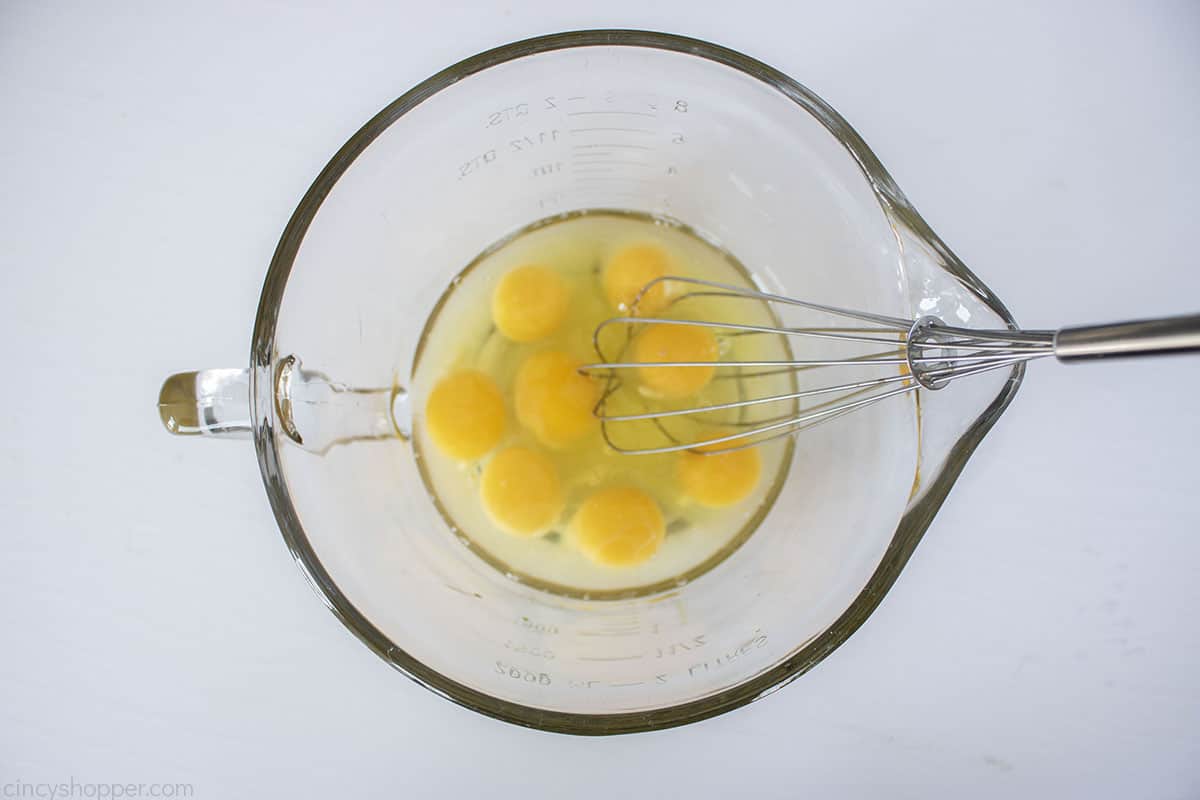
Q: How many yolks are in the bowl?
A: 8